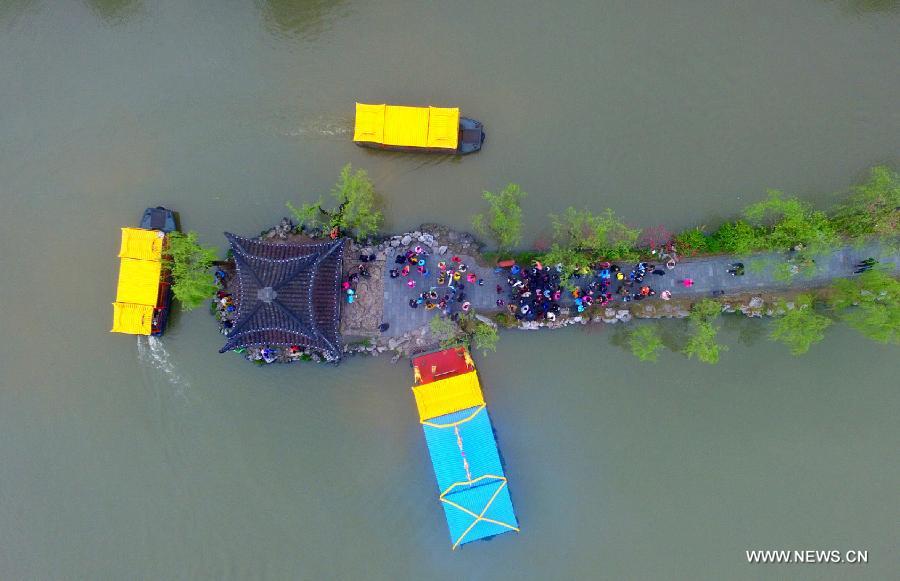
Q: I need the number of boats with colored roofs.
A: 3